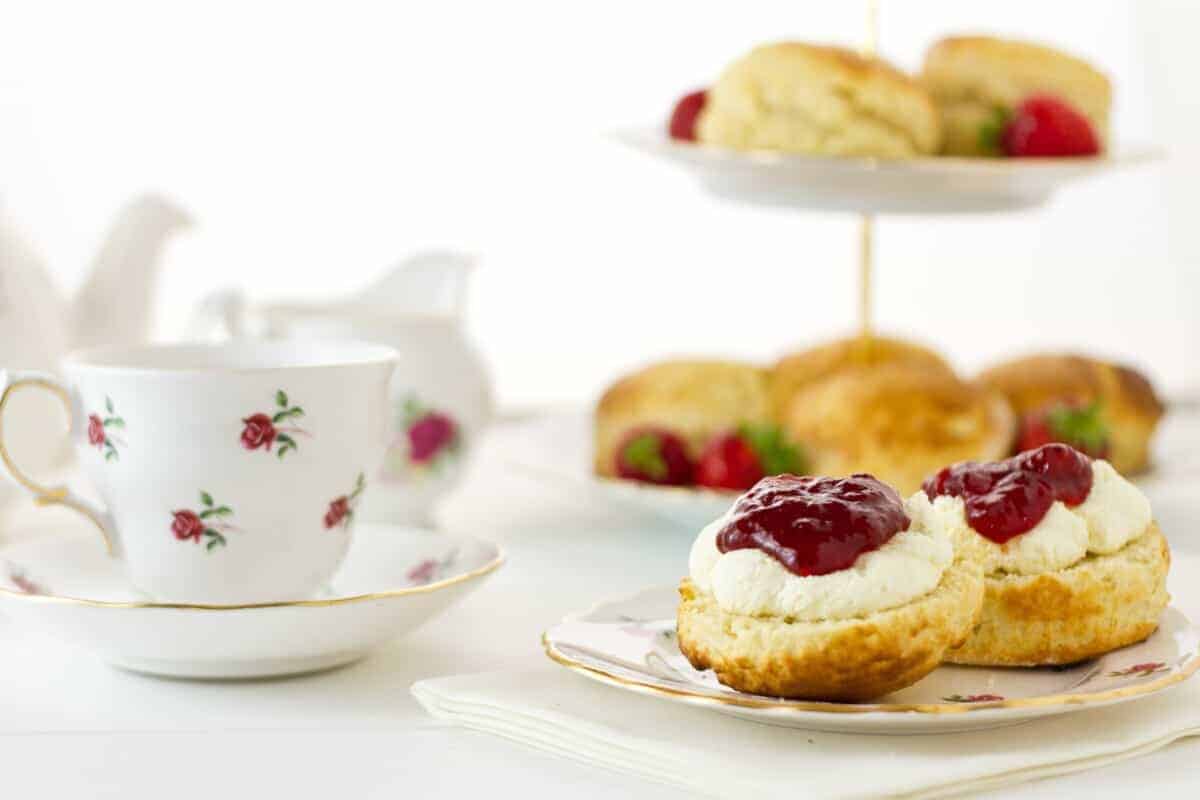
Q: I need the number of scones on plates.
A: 8